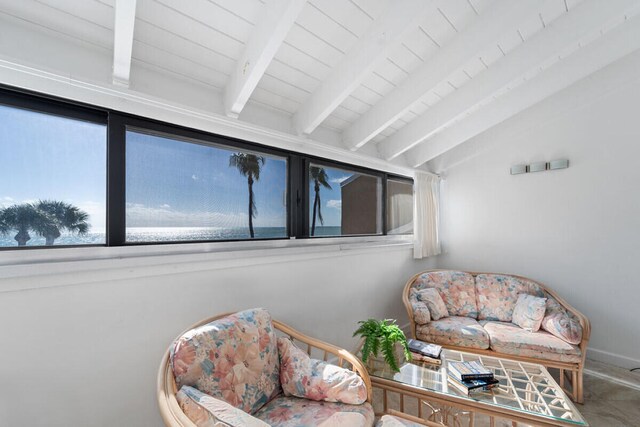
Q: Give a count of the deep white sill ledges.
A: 1